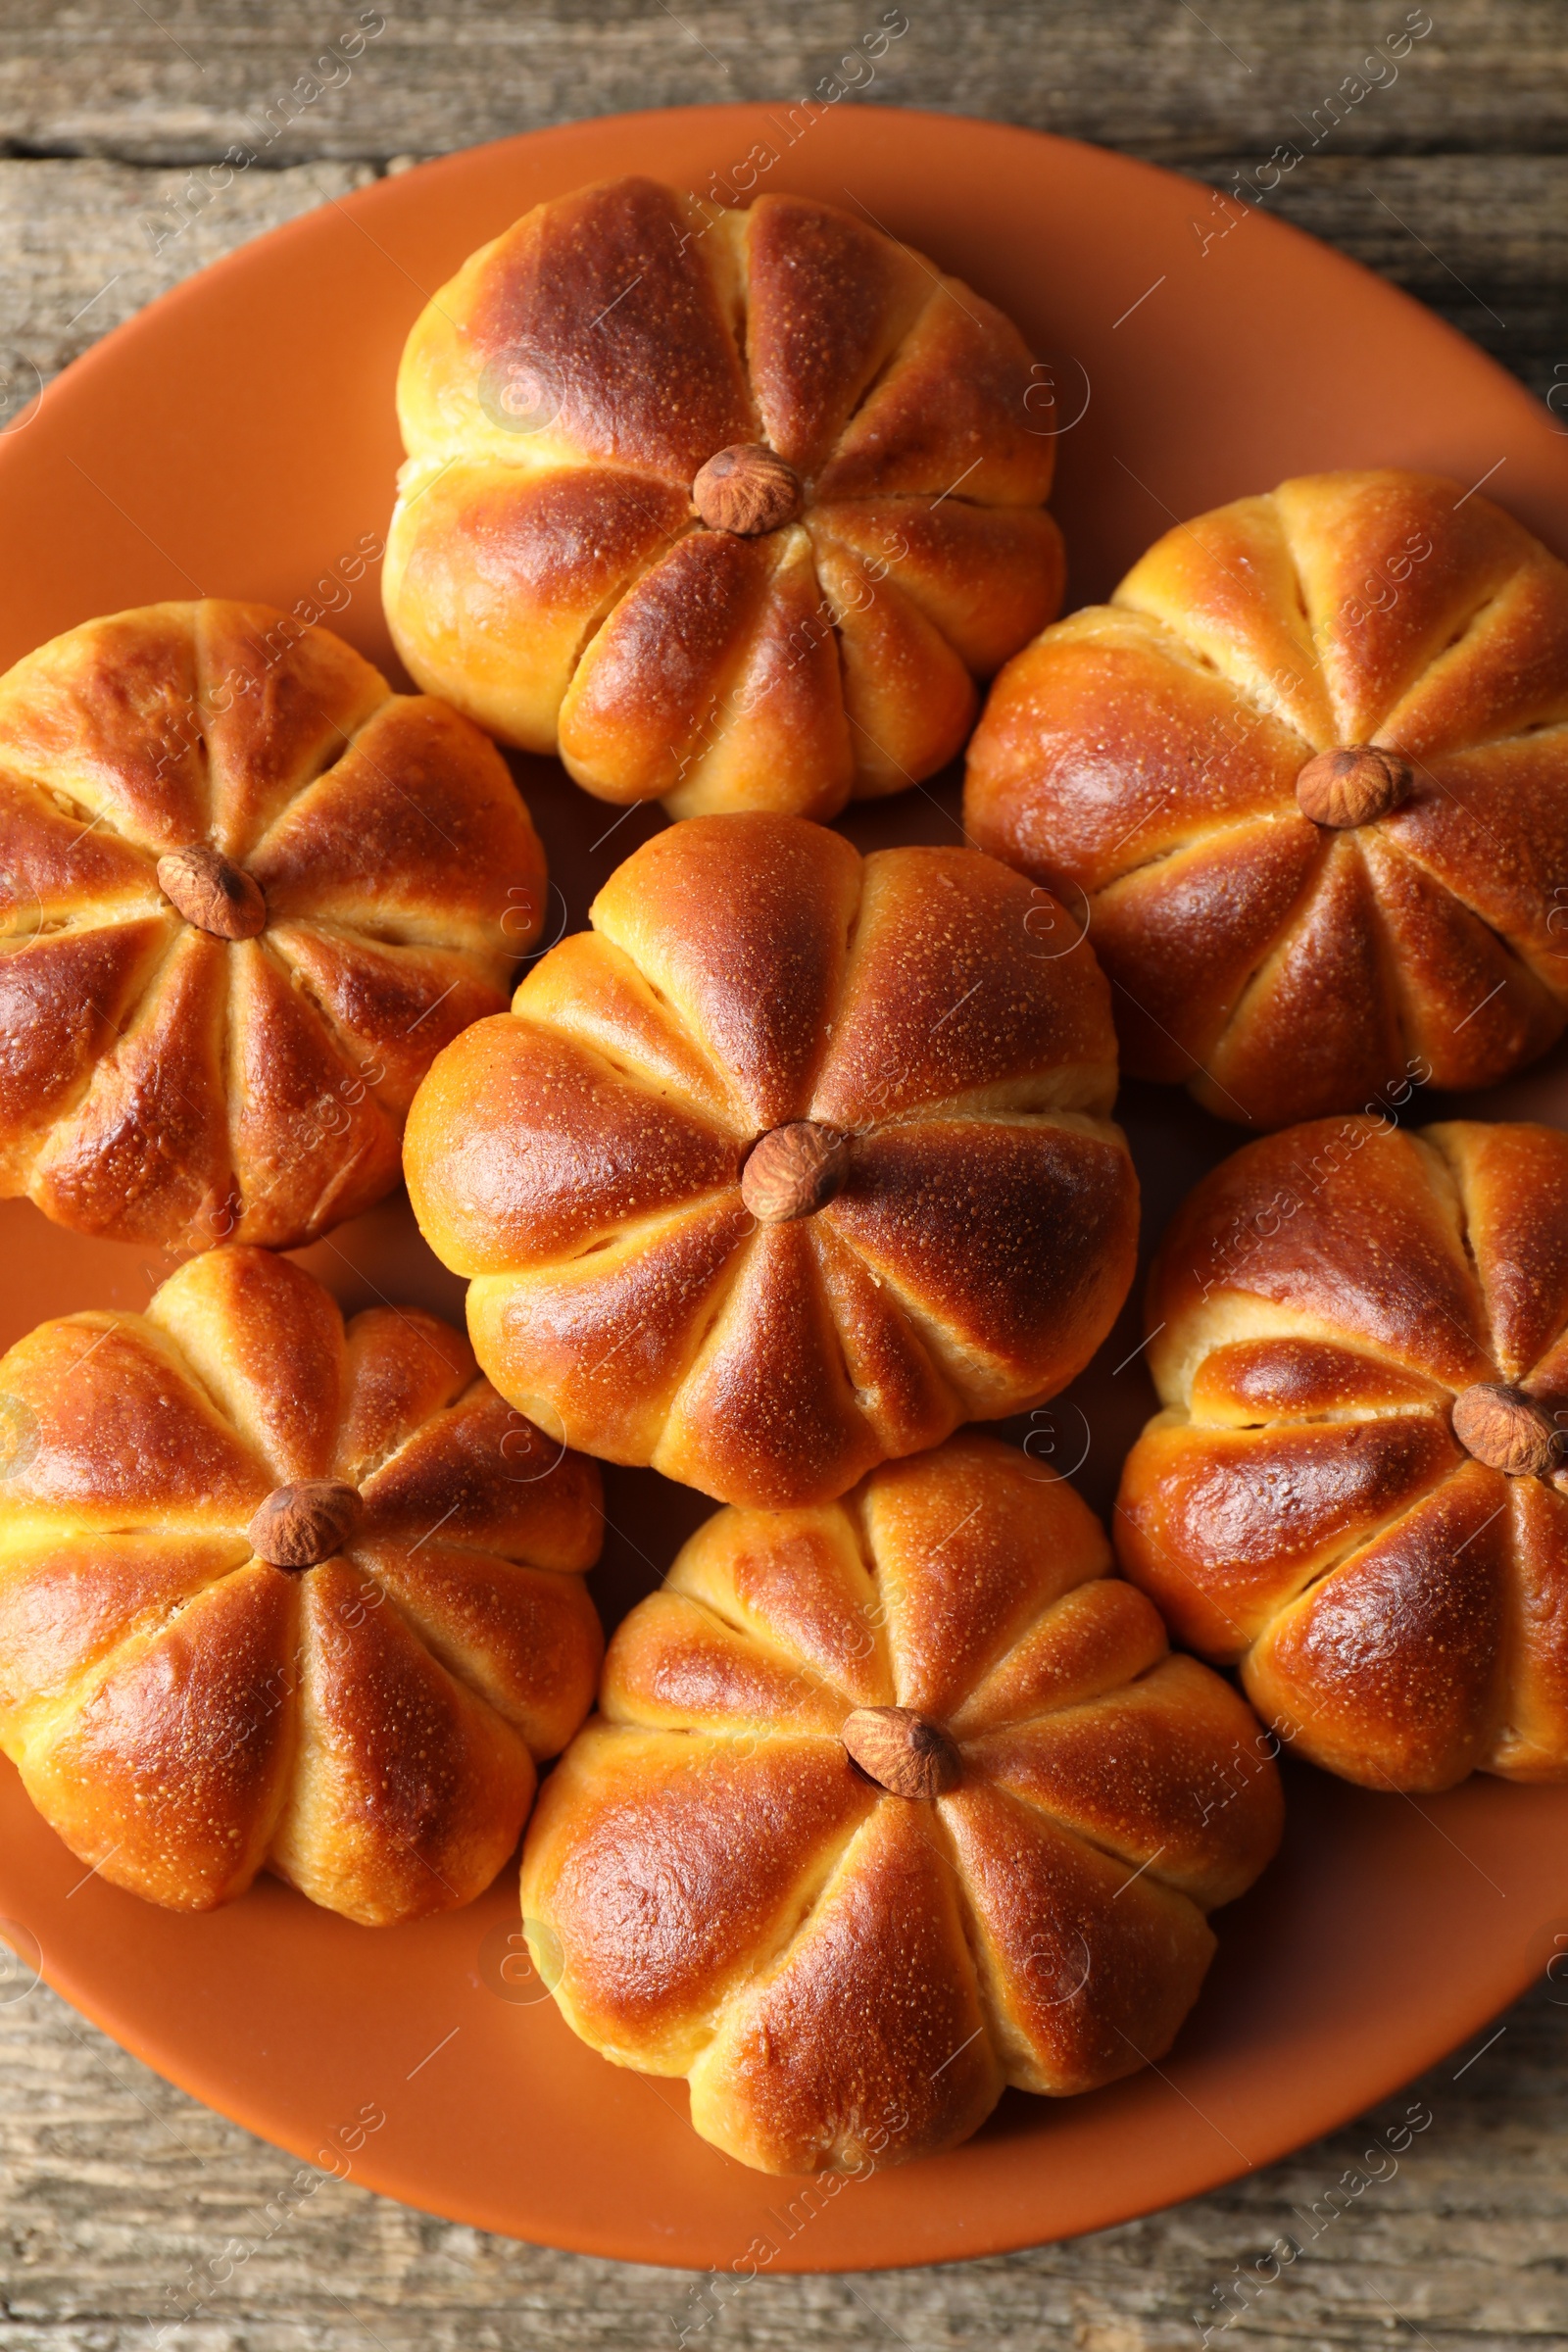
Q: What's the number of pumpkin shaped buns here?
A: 7